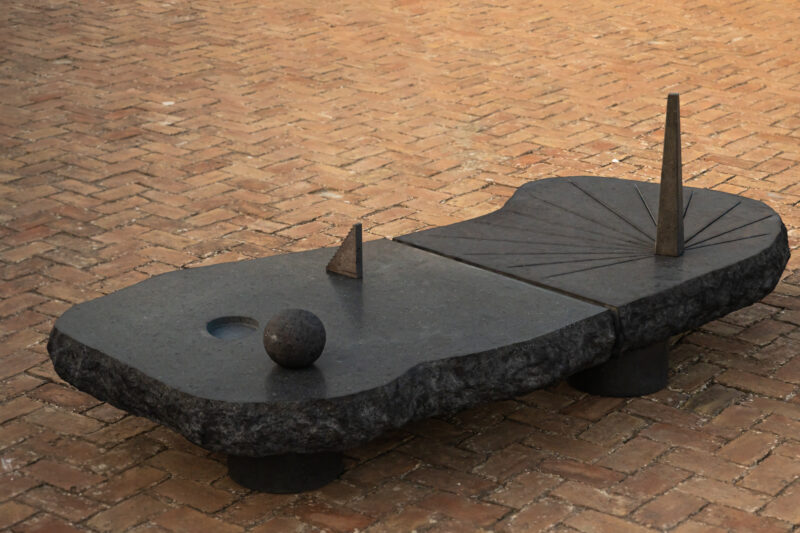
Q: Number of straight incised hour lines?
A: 13